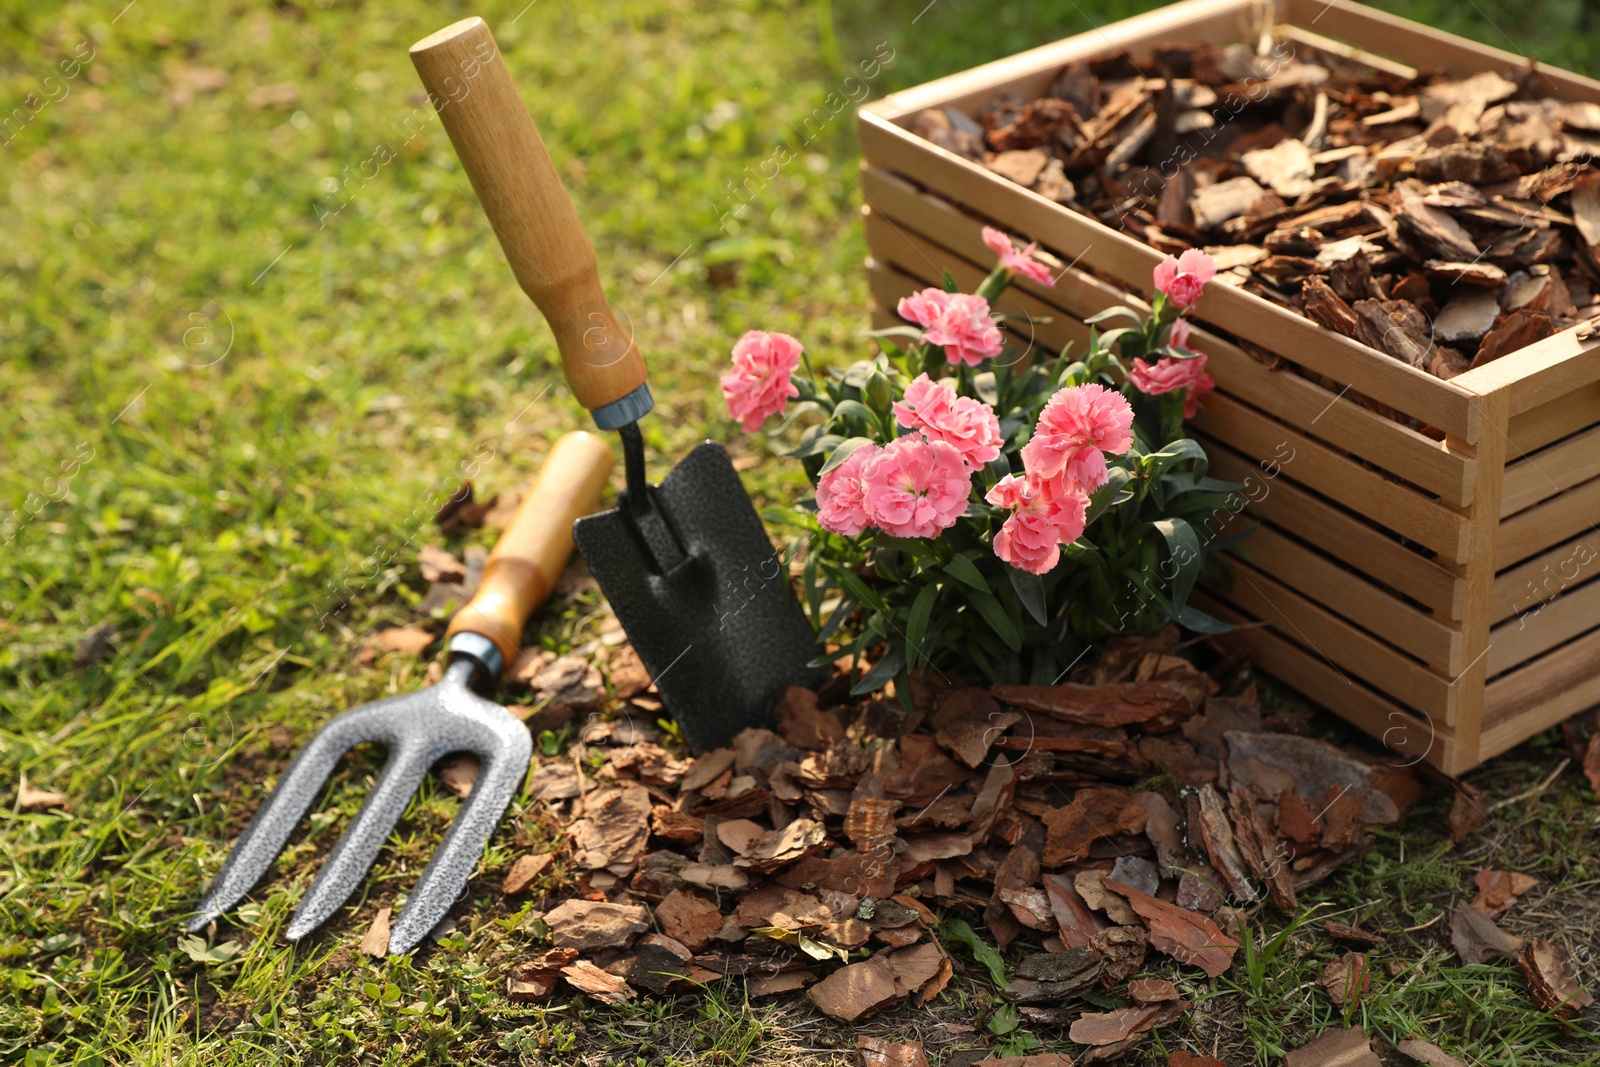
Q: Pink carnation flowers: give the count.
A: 10